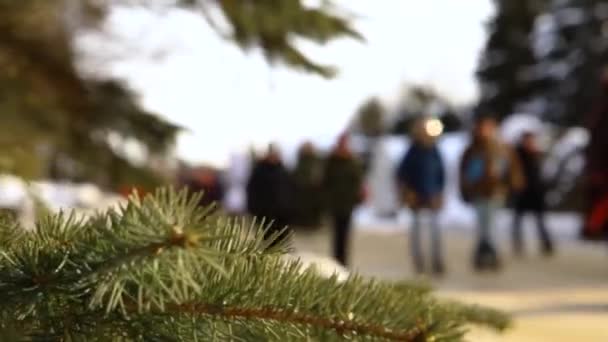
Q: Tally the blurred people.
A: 6